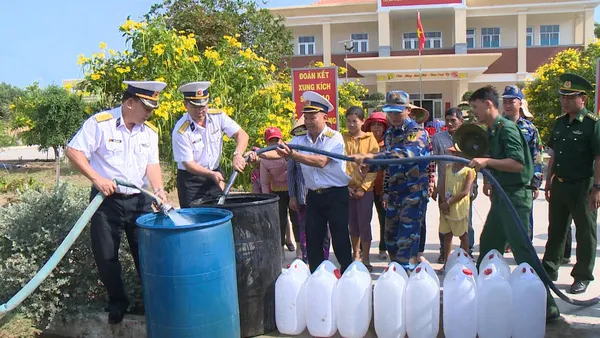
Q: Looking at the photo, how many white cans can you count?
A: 10